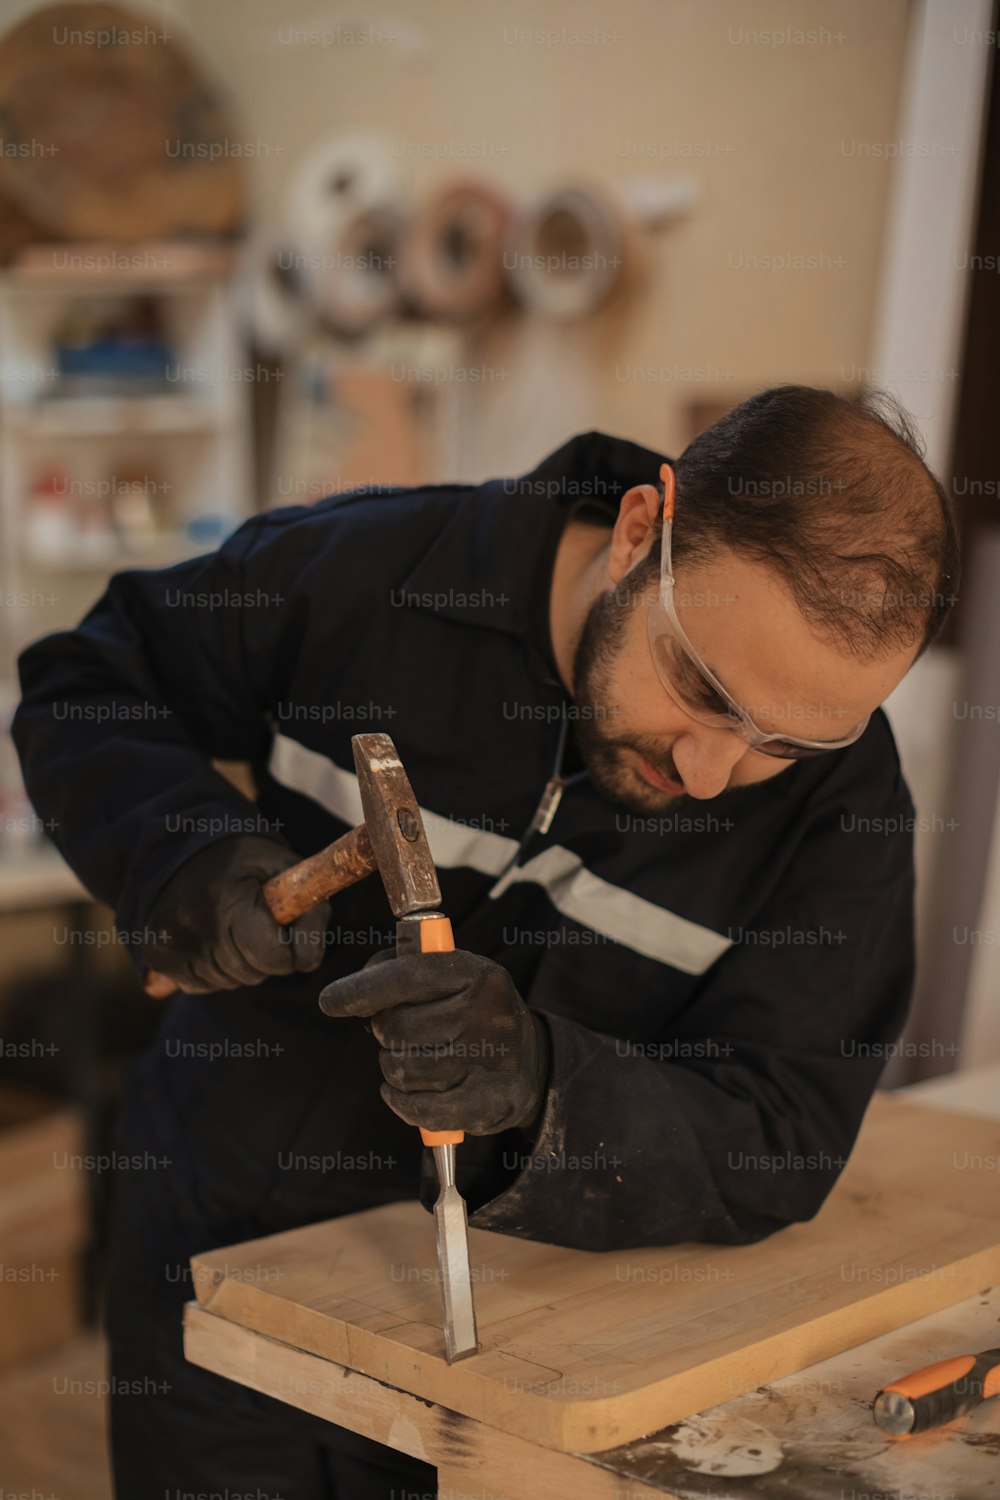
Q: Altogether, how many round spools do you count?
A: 5